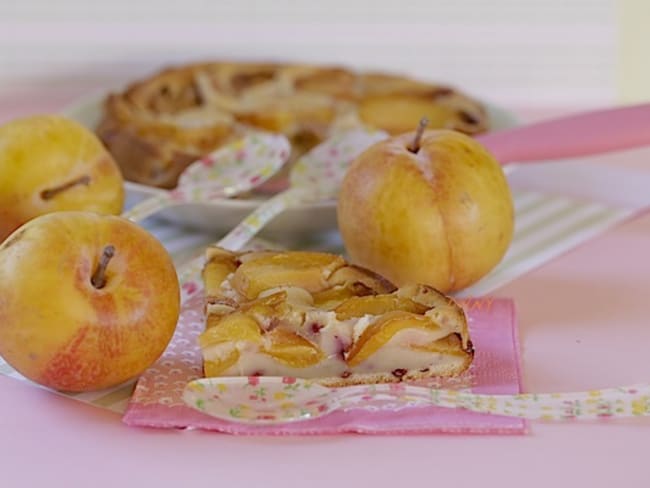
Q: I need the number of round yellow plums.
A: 3